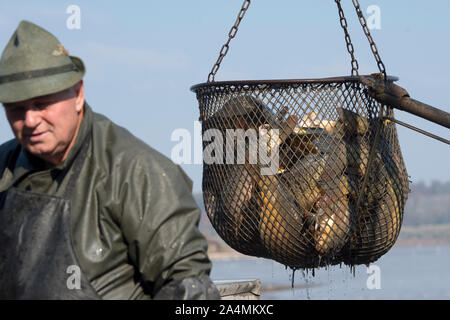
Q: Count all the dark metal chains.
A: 3